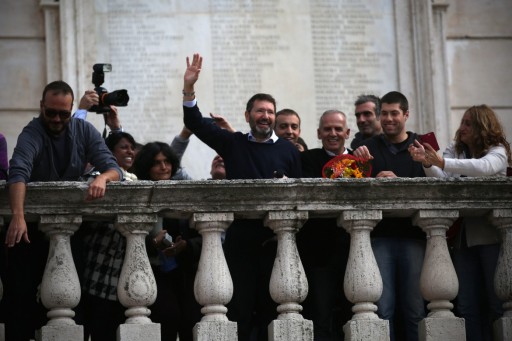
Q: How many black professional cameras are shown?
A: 1